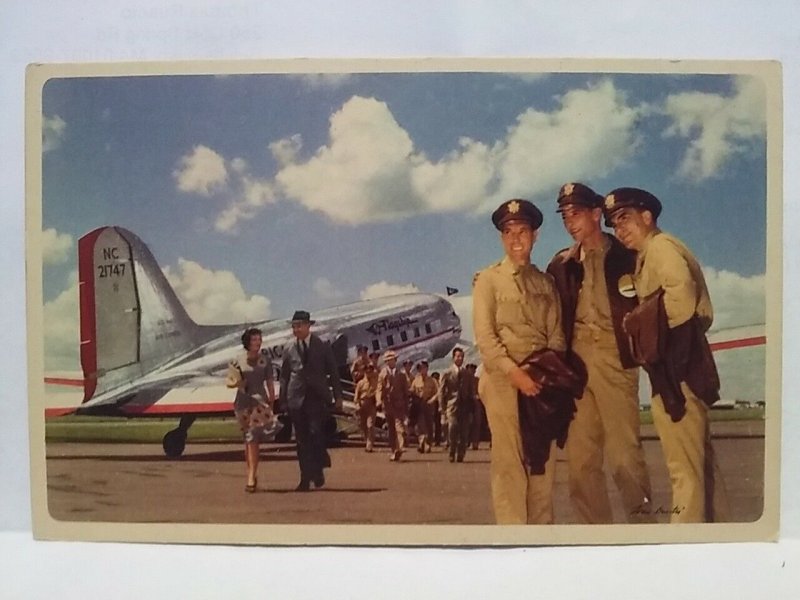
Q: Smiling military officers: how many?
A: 3